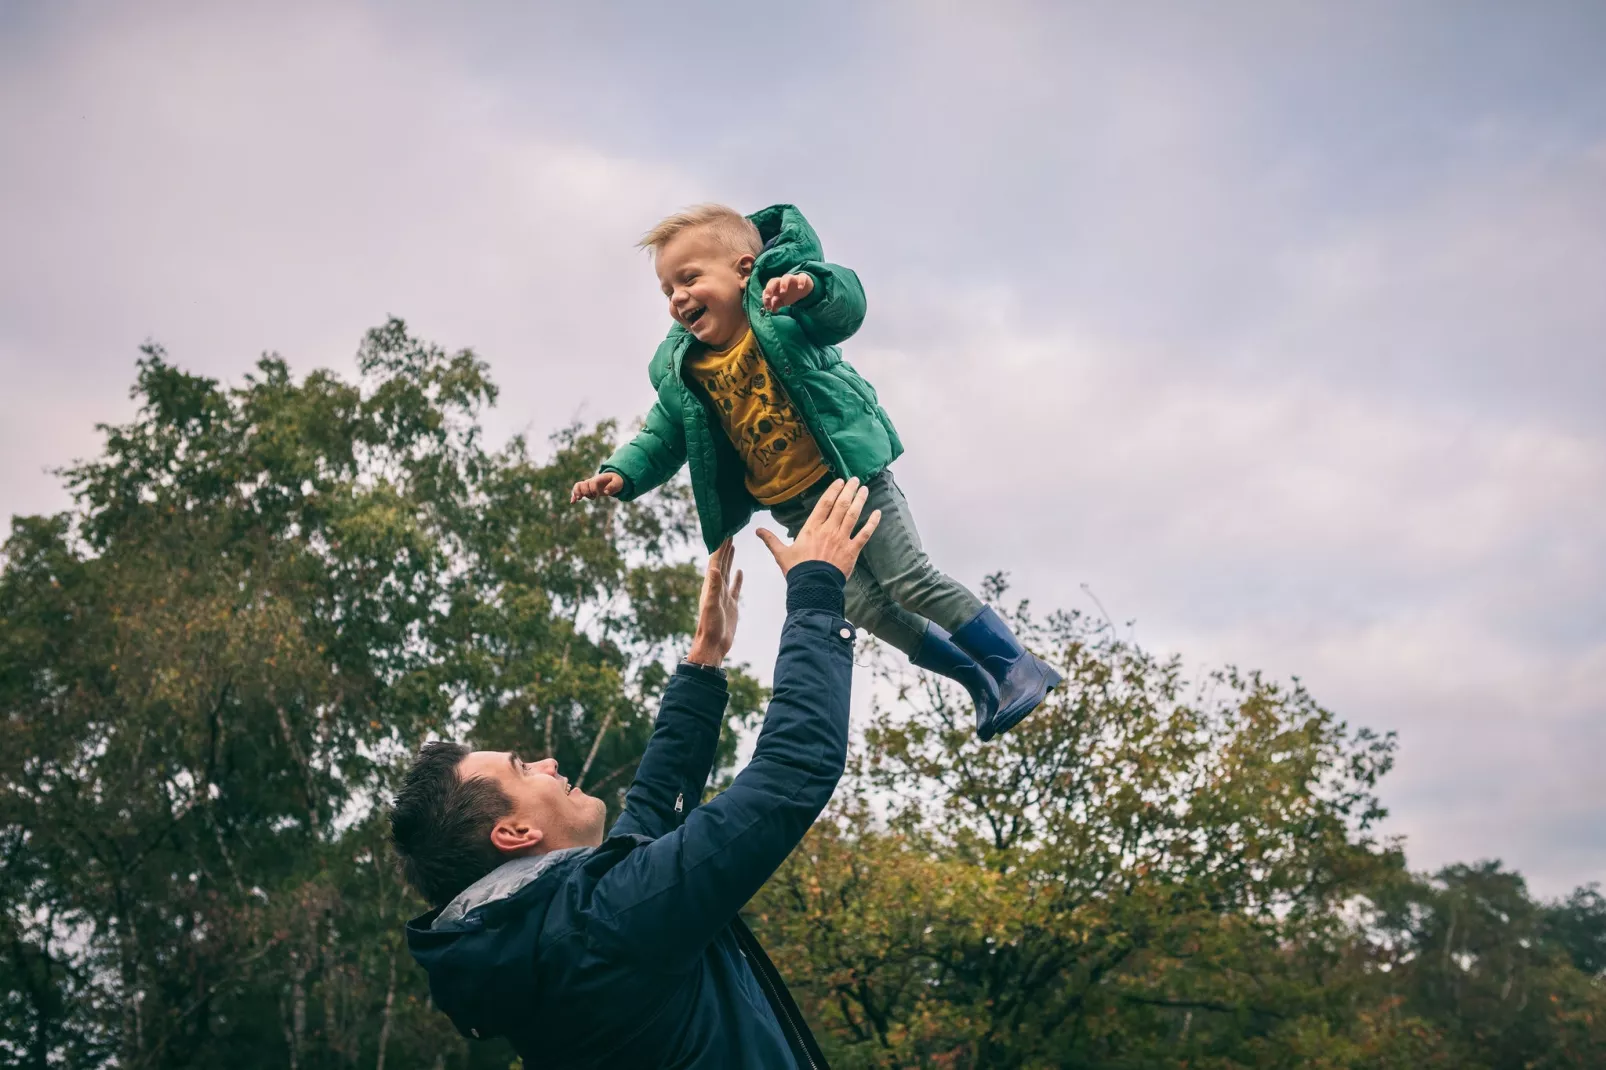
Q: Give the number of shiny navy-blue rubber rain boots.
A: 2